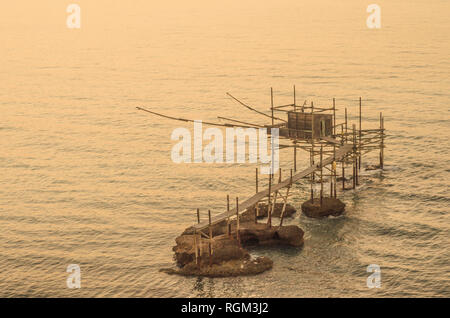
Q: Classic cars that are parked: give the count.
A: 0